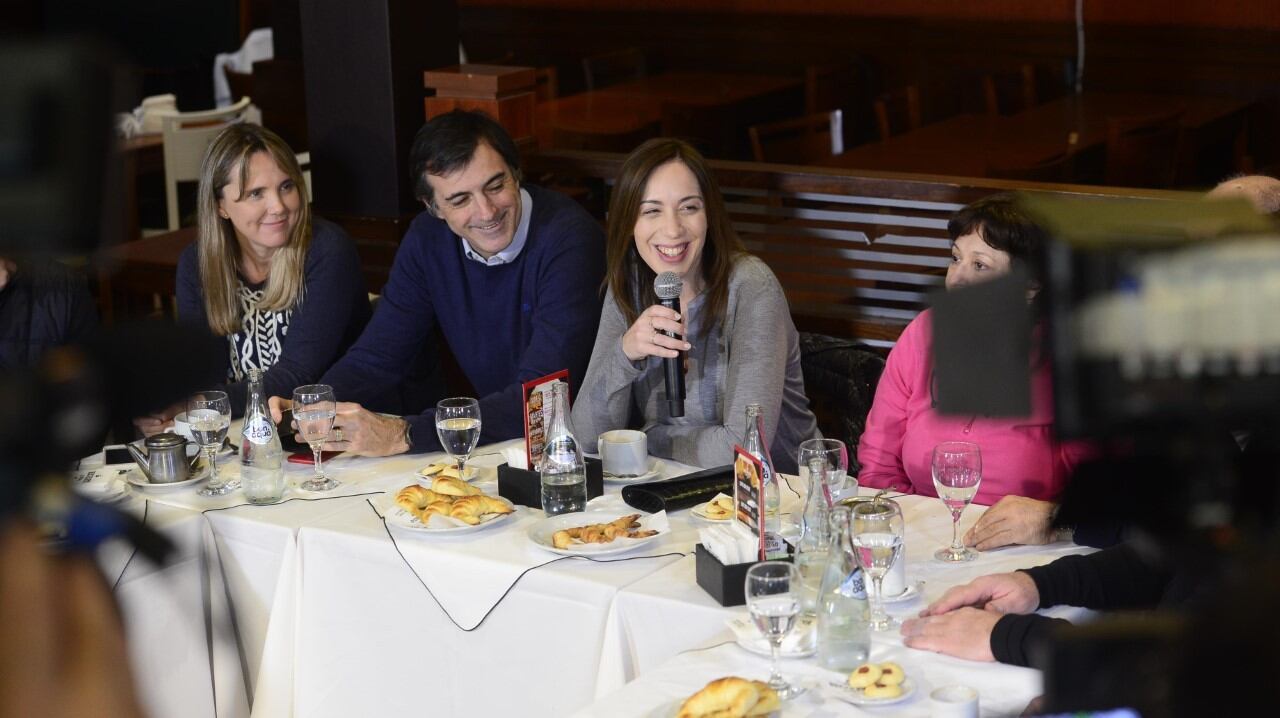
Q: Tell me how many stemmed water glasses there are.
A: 7